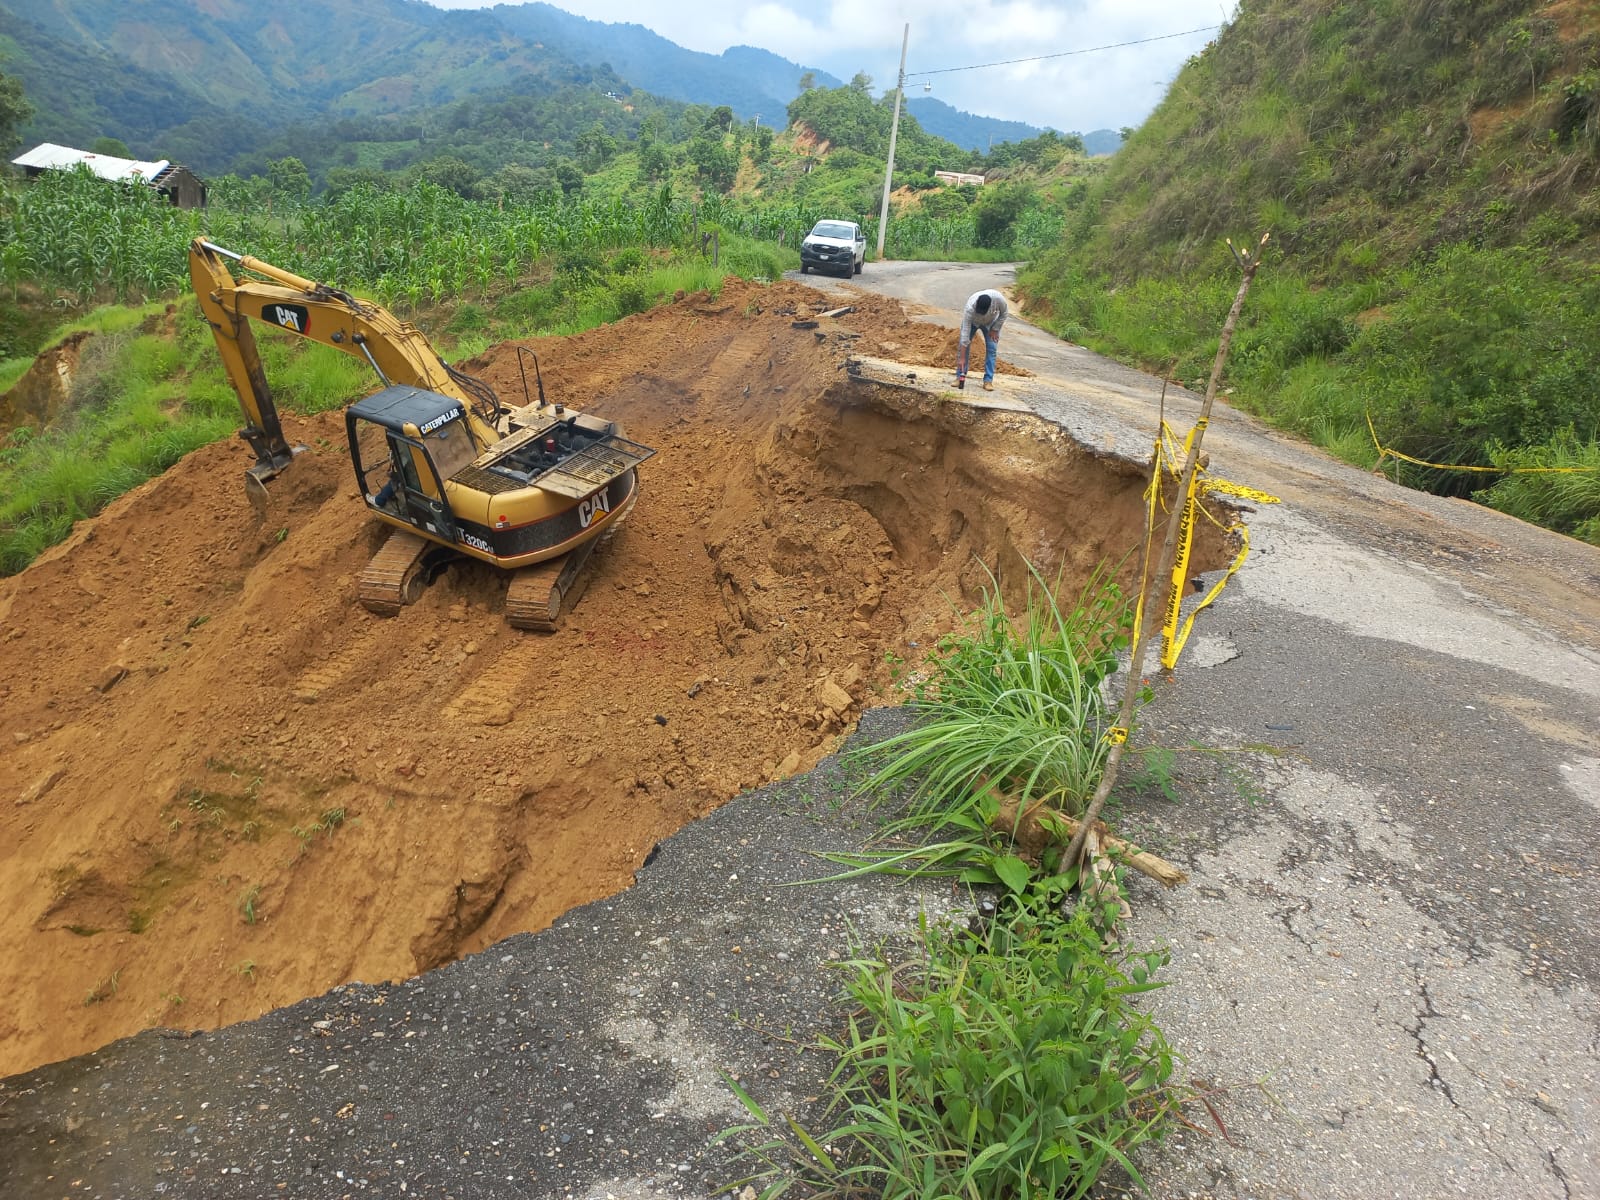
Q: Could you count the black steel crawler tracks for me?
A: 2